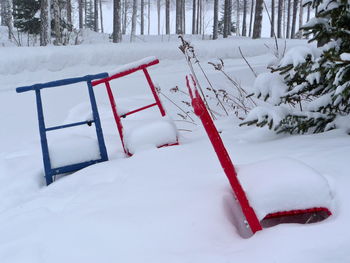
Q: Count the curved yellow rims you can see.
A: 0